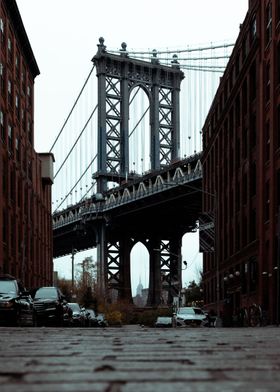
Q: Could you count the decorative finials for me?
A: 4